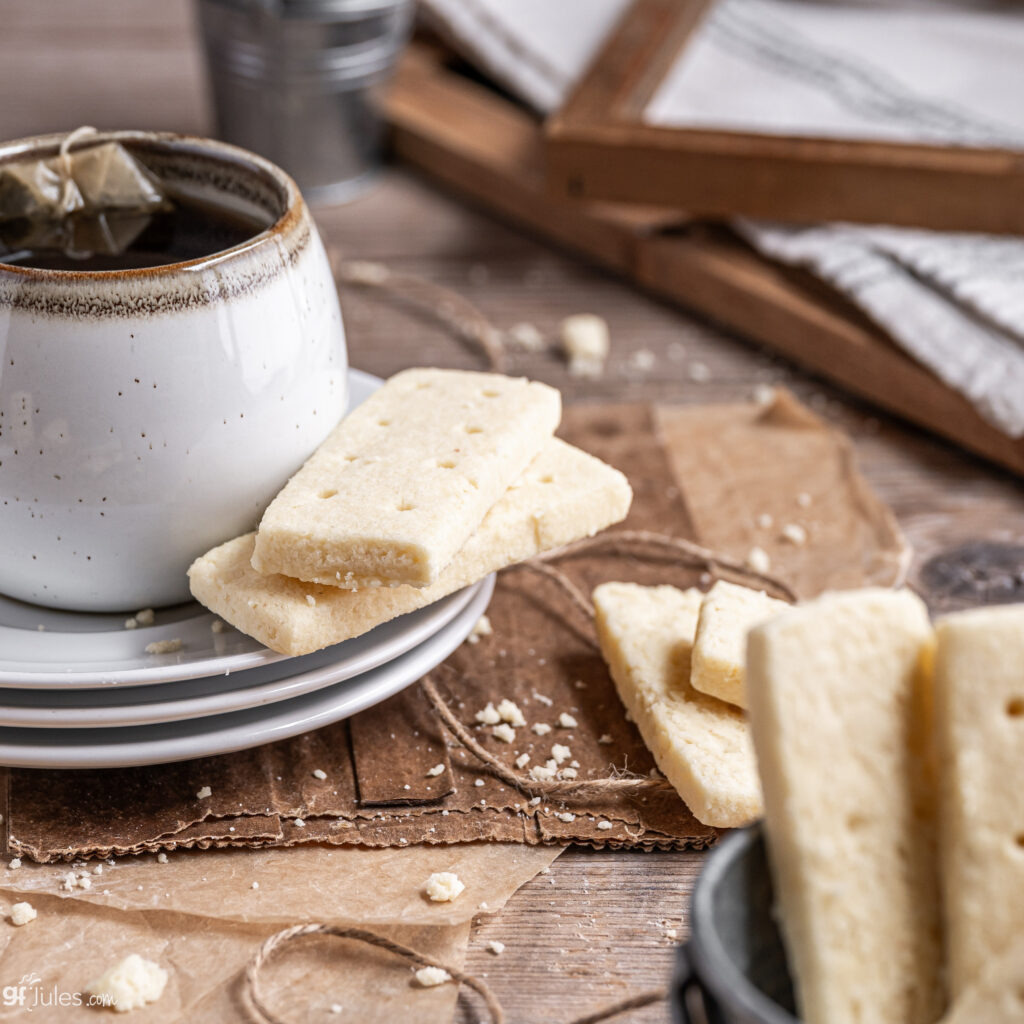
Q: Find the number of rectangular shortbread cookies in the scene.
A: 6